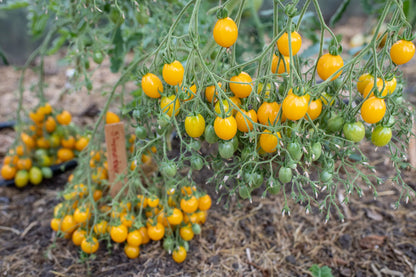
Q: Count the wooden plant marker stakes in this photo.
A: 1